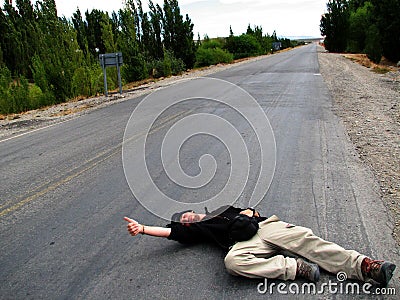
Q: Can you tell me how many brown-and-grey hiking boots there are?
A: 2